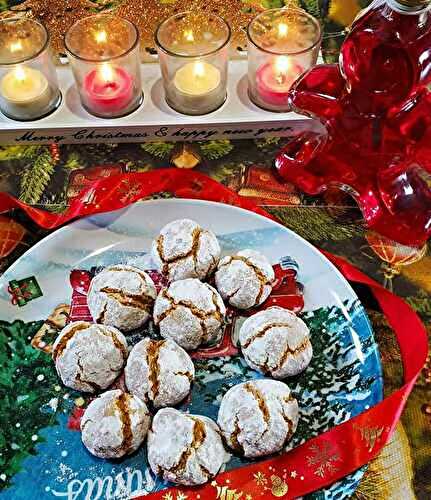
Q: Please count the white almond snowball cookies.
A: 10